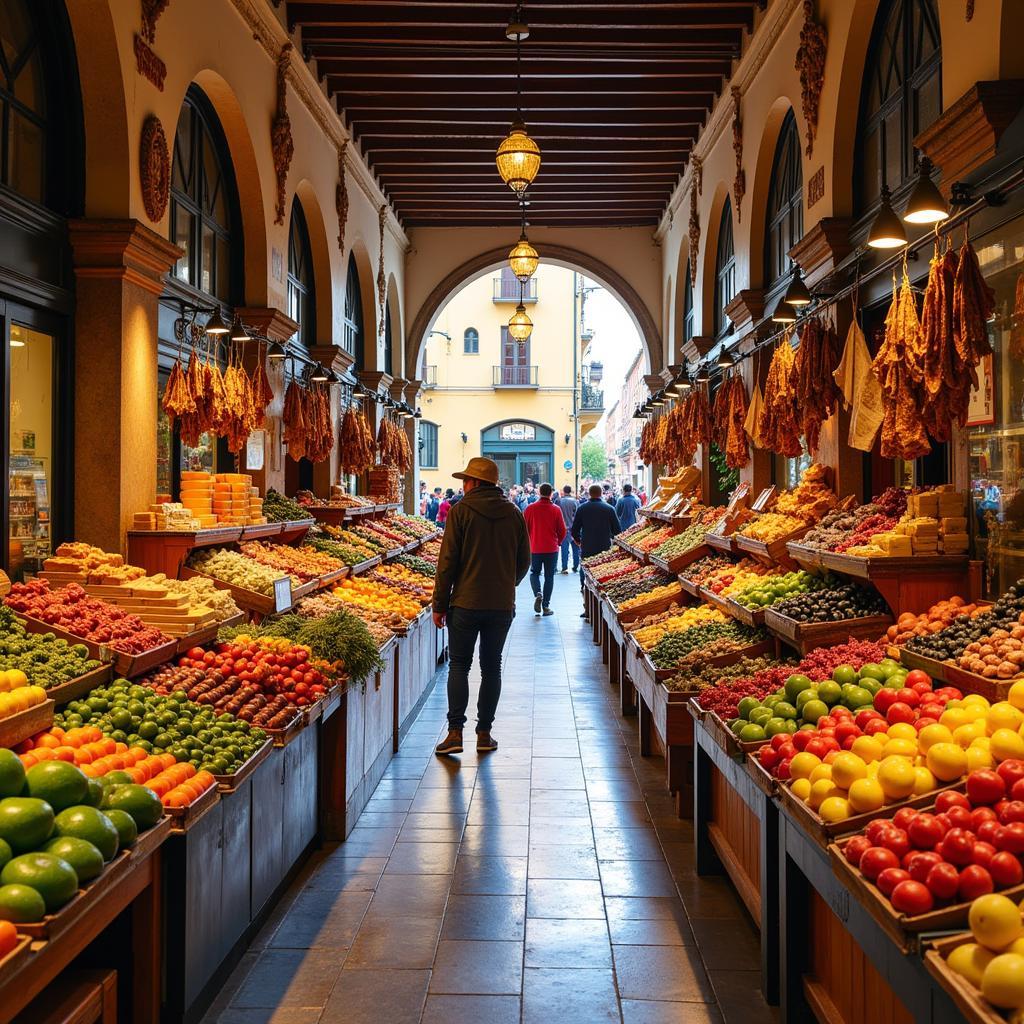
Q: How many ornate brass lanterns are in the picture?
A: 3